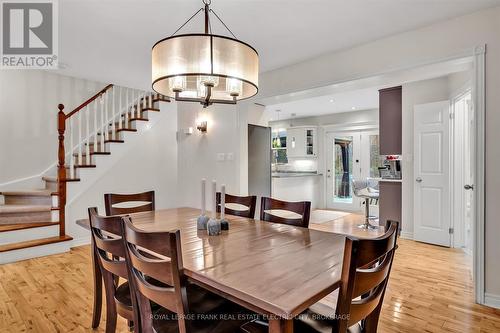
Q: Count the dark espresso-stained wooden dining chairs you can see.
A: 6